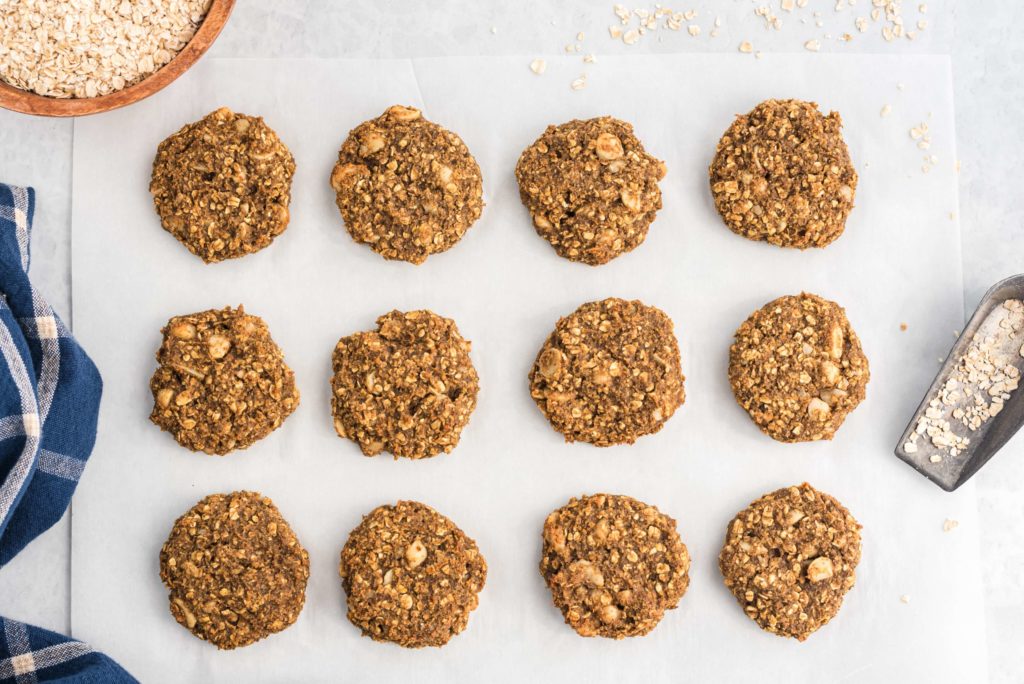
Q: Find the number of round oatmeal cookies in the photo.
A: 12